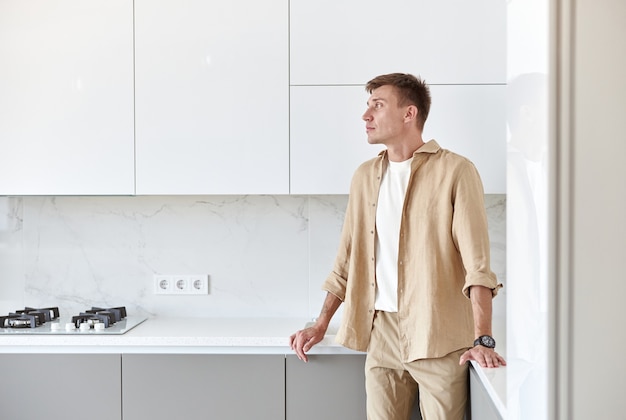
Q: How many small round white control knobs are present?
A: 4